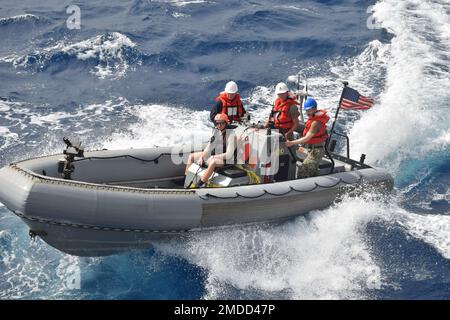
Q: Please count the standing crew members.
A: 3